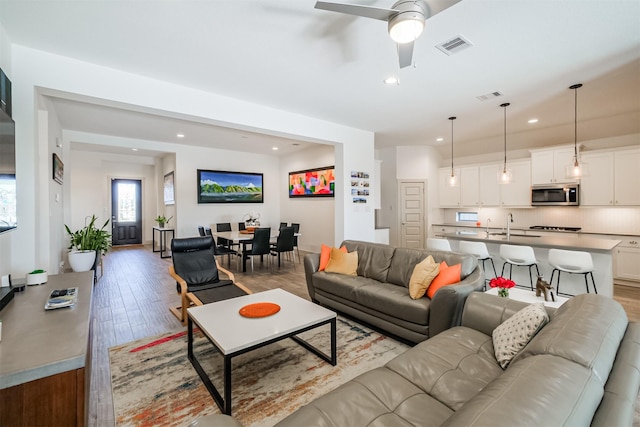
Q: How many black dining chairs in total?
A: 8